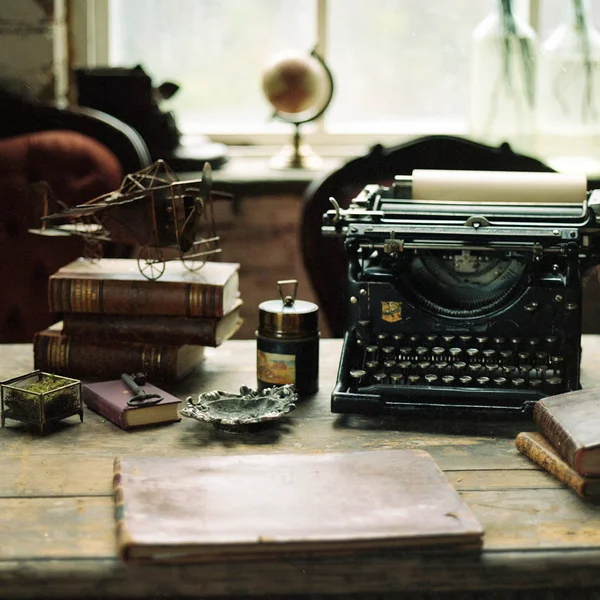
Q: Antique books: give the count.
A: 7